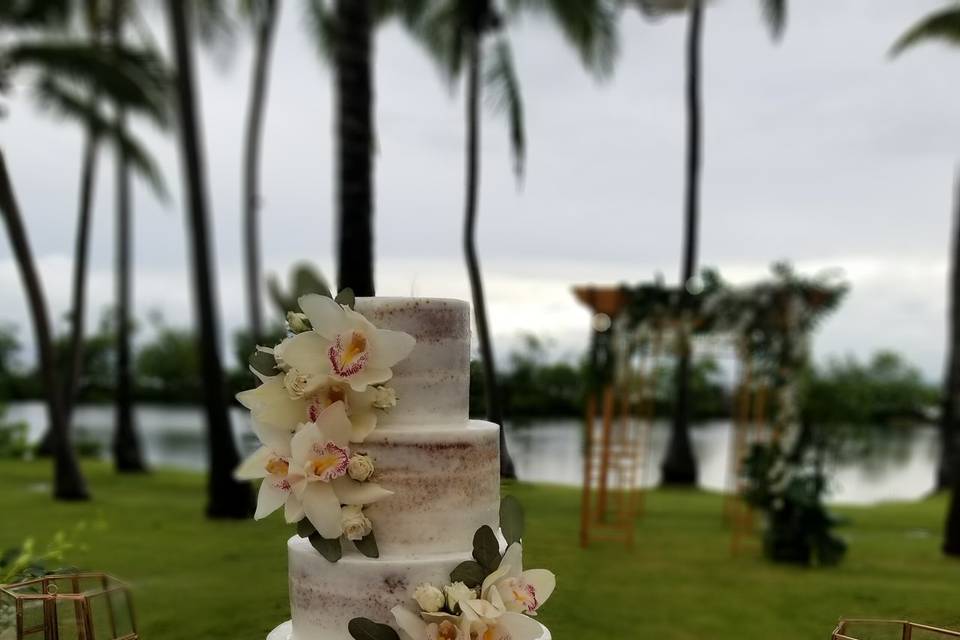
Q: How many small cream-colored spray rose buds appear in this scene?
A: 7